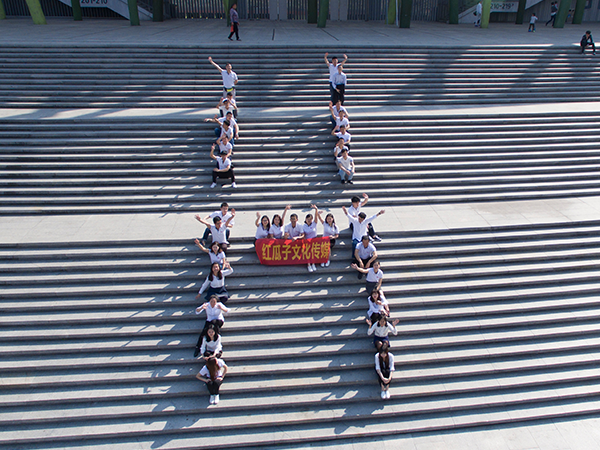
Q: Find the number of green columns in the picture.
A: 15